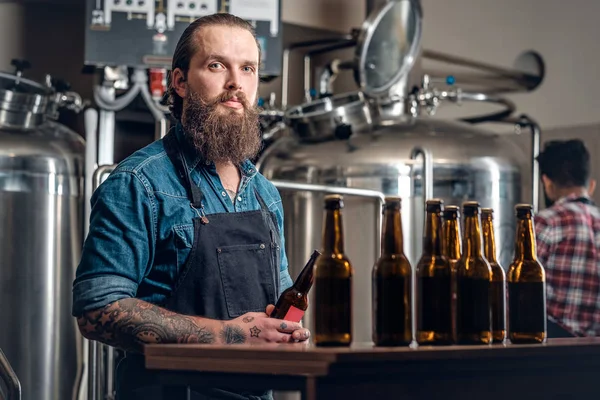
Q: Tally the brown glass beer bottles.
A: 8